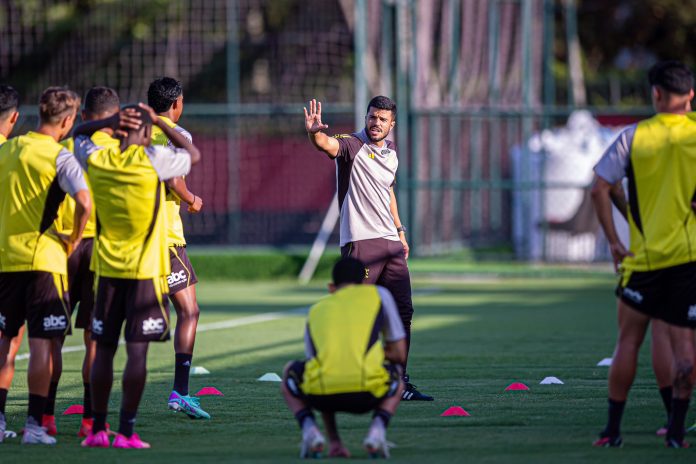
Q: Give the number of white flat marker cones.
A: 4